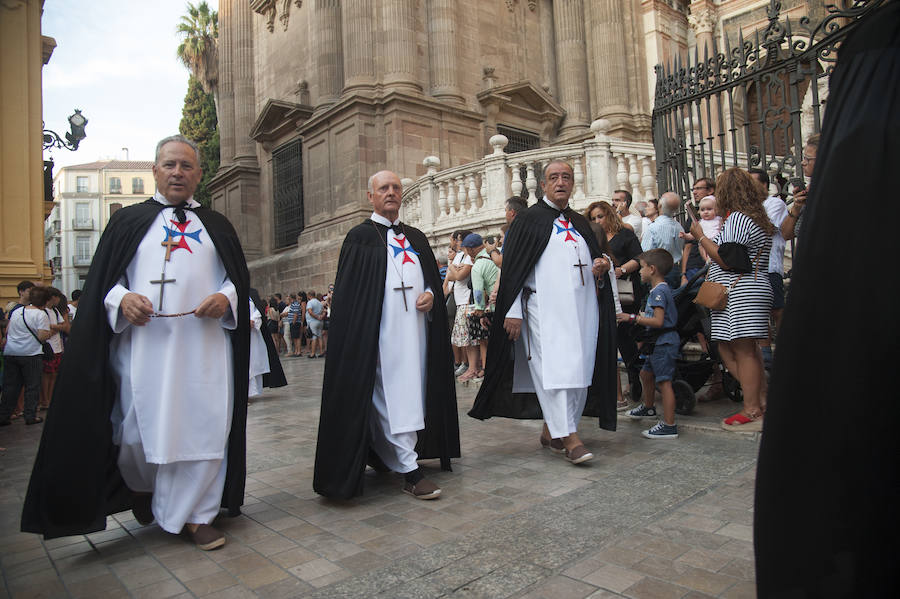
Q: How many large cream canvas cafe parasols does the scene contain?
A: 0